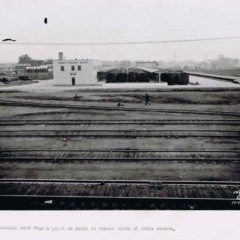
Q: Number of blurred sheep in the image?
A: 0